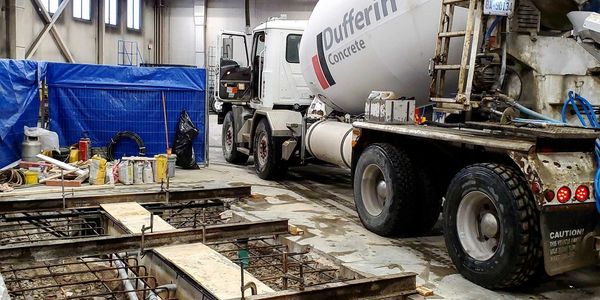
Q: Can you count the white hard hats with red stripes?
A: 0